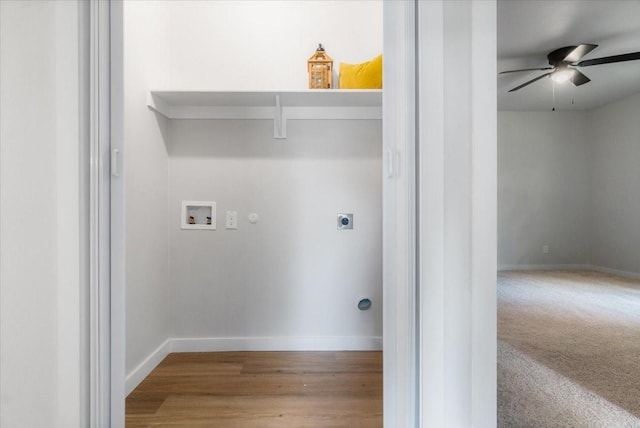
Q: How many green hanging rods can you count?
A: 0